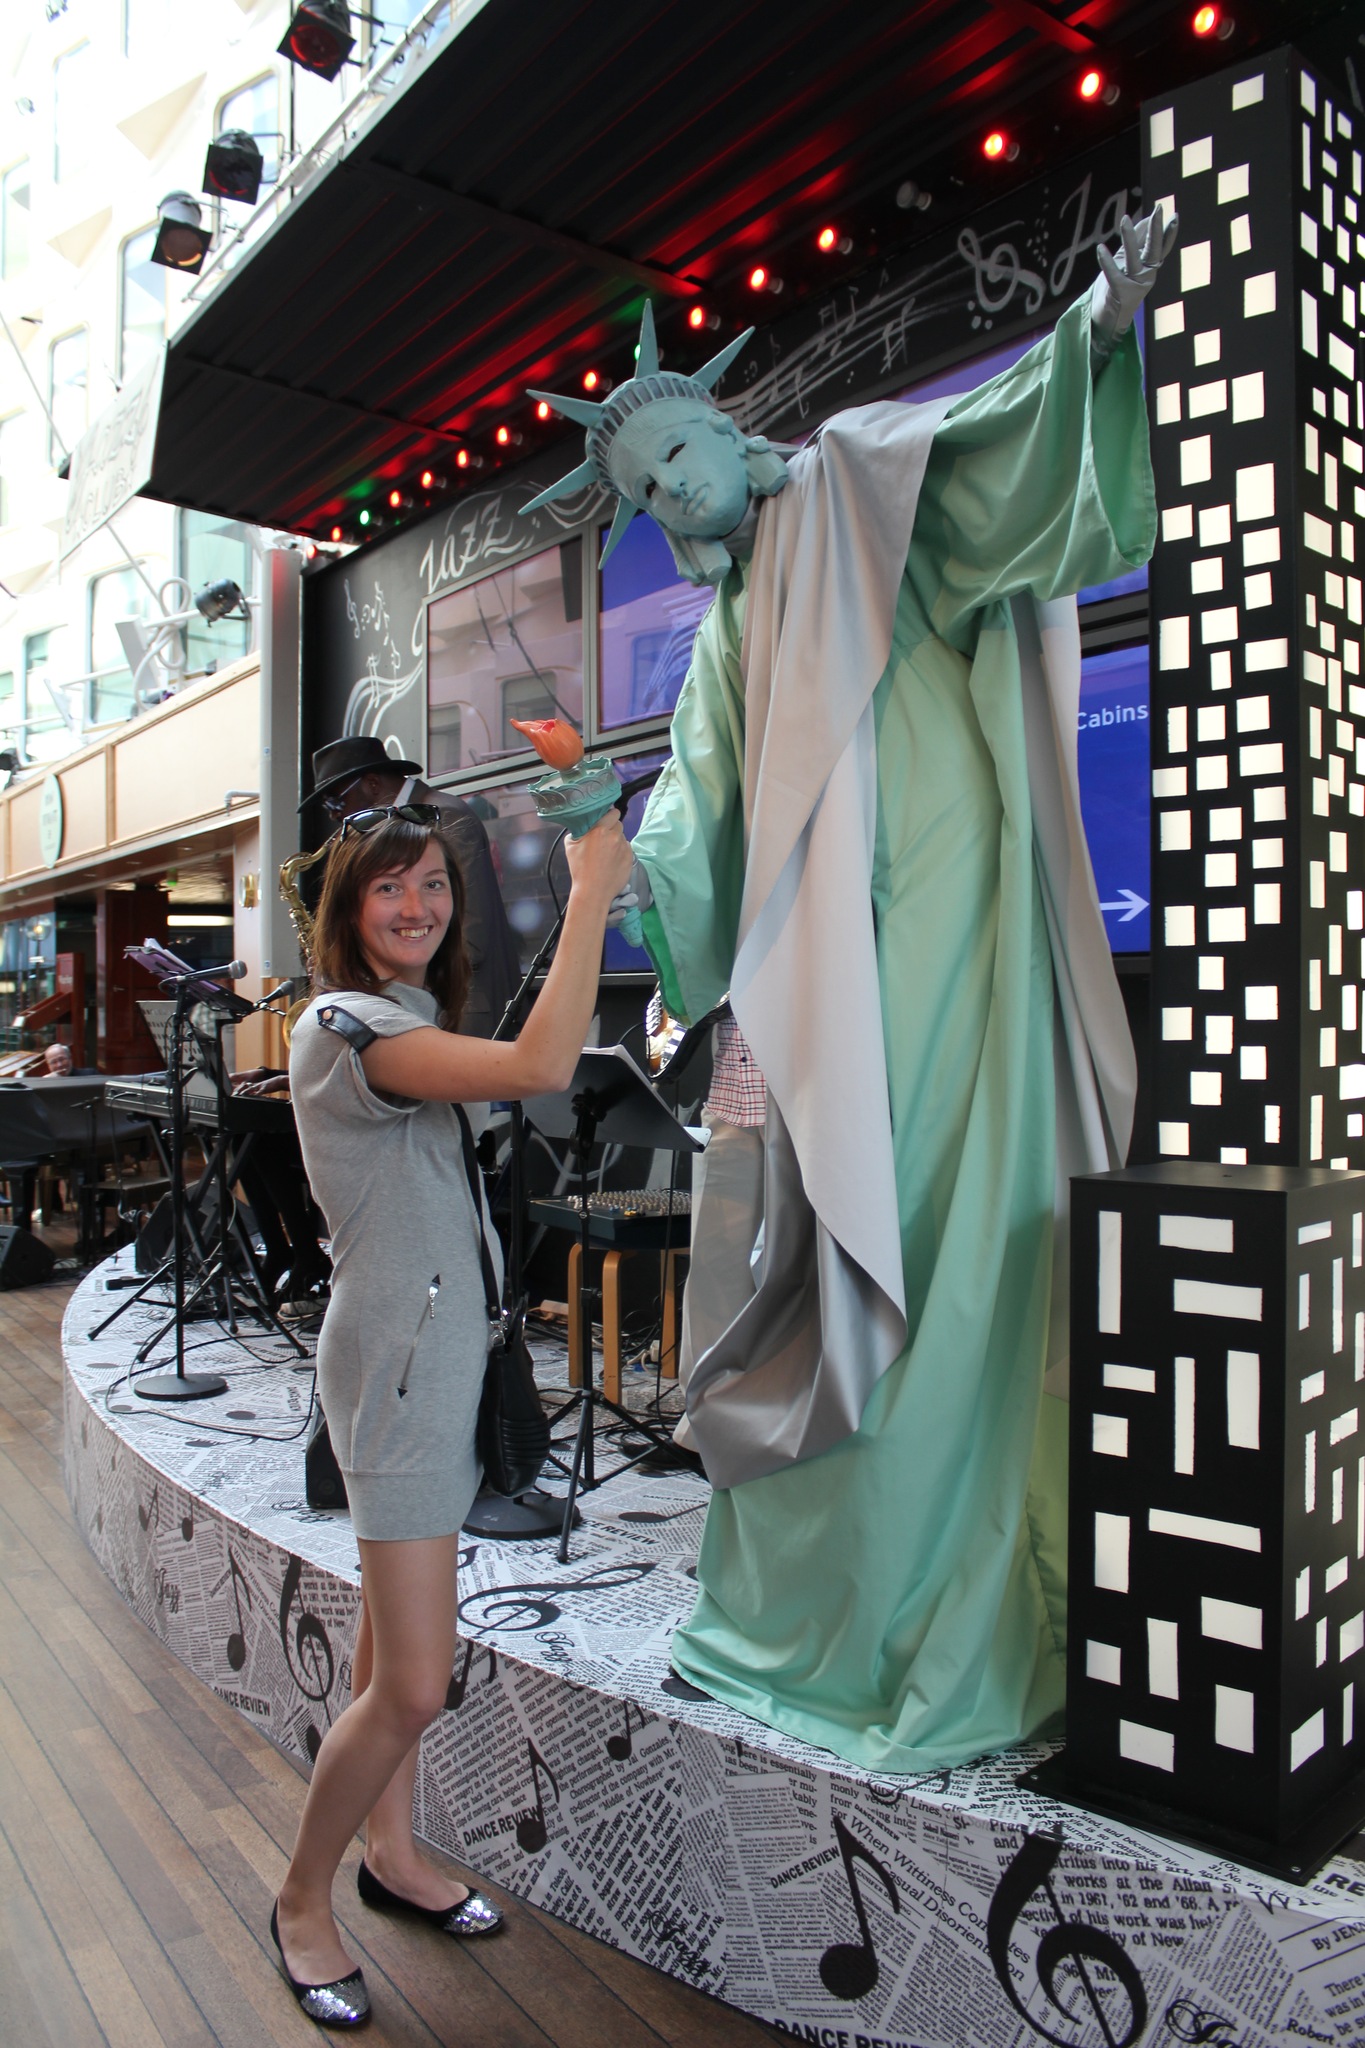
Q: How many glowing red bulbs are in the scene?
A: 14